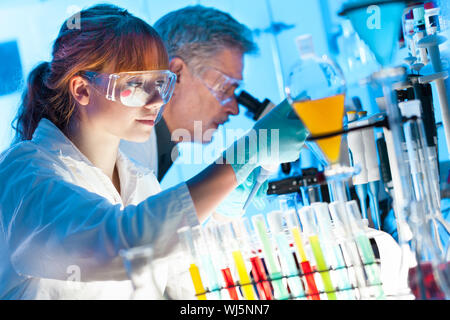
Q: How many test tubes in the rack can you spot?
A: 12